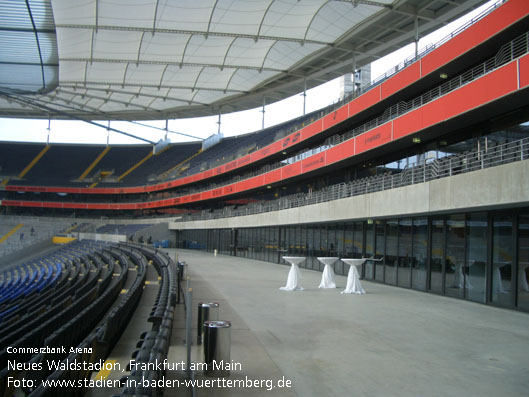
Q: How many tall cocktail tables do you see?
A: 3